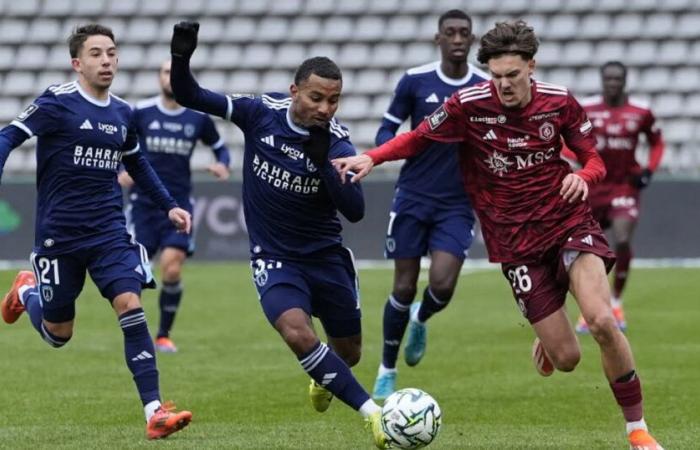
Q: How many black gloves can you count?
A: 3